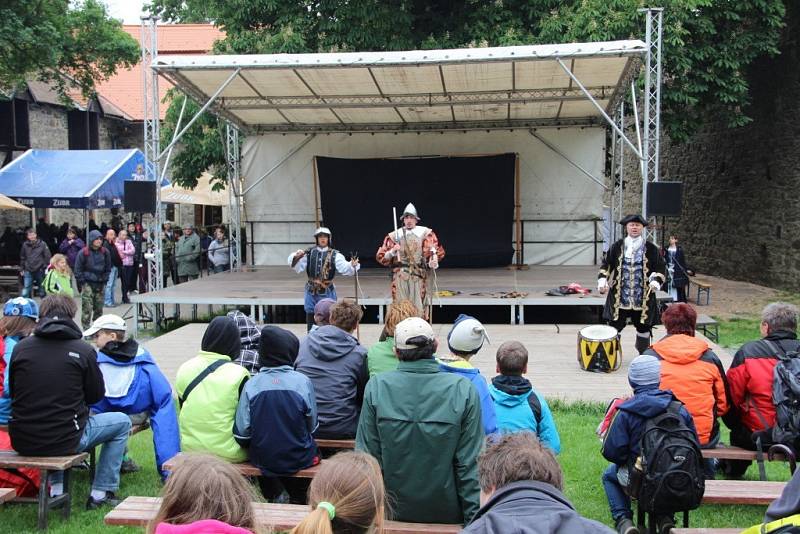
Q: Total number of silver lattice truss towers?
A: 4